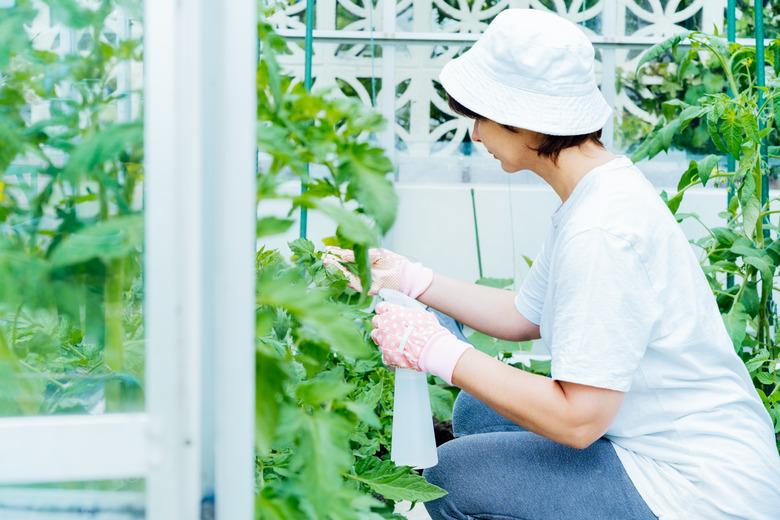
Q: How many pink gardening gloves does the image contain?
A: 2